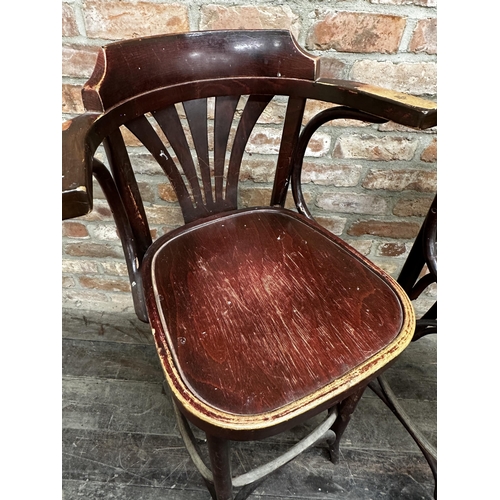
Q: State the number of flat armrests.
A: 2